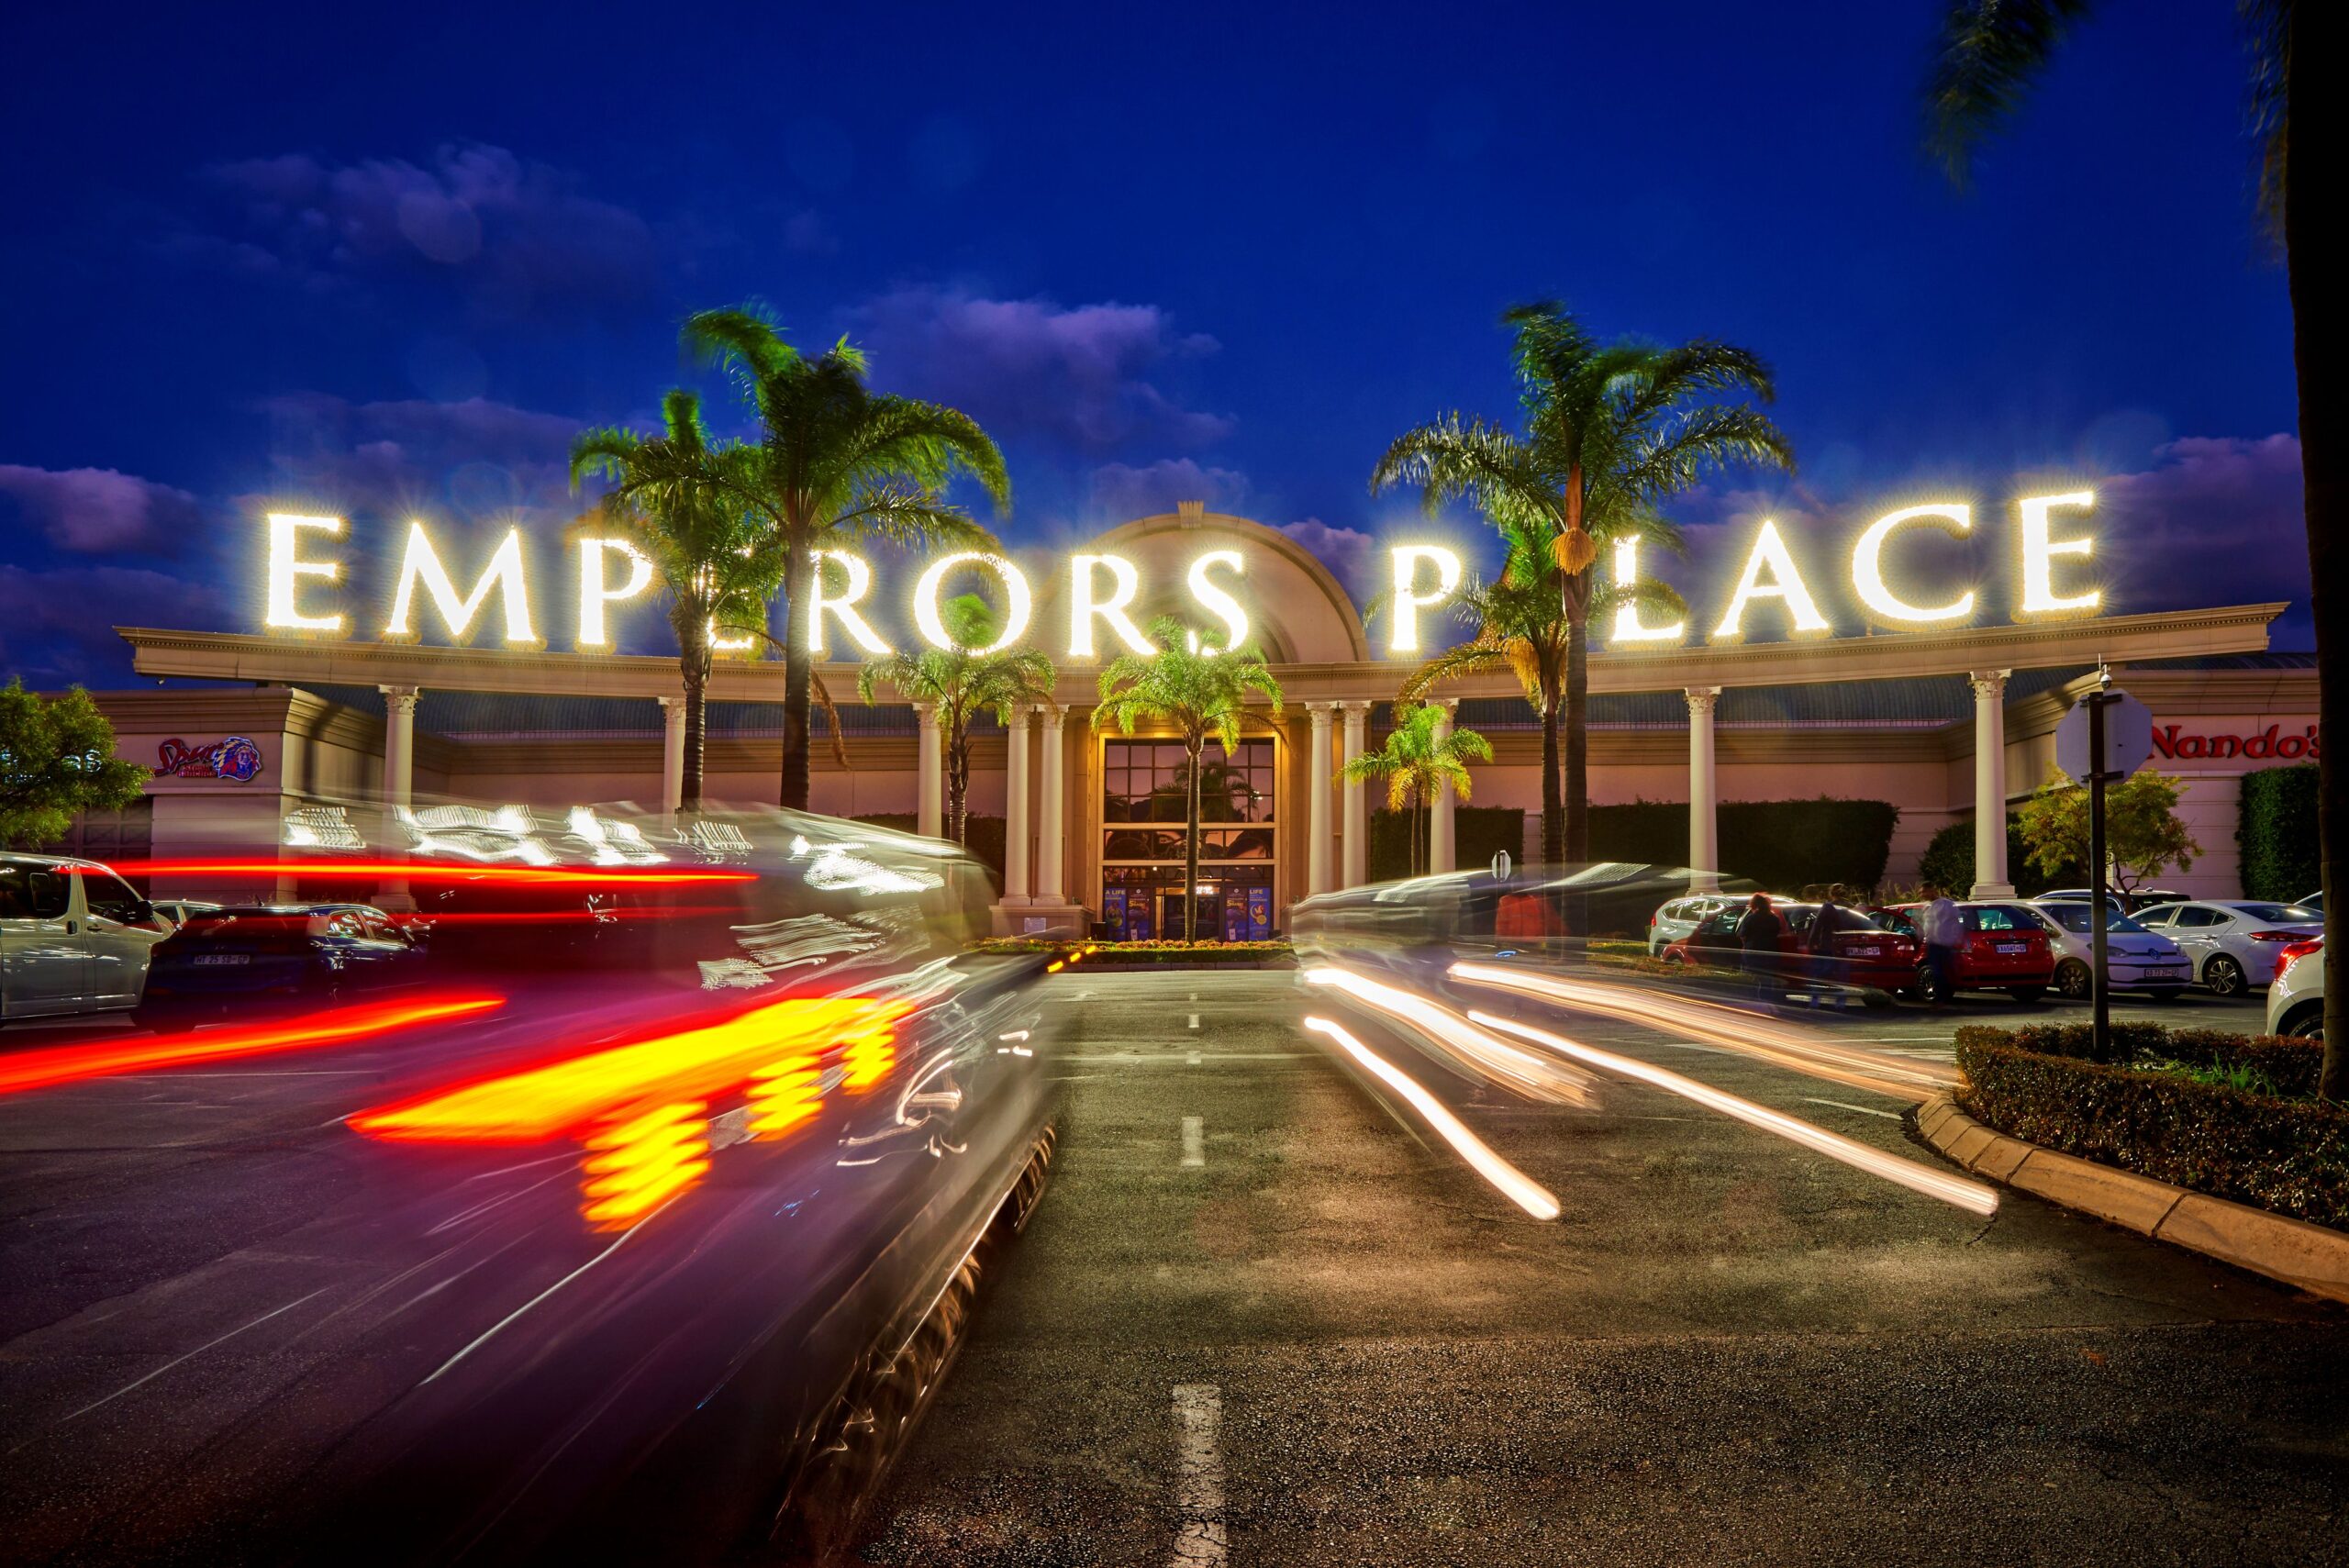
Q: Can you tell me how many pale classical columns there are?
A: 10